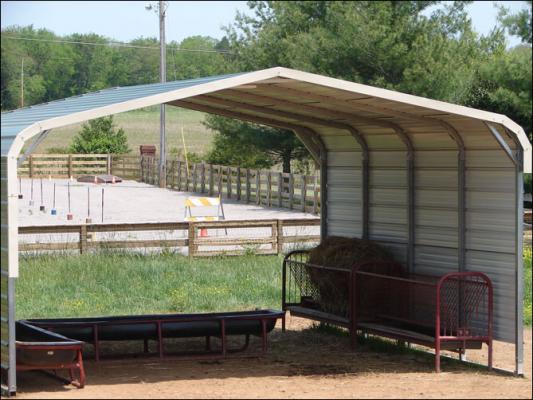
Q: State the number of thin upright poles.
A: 7